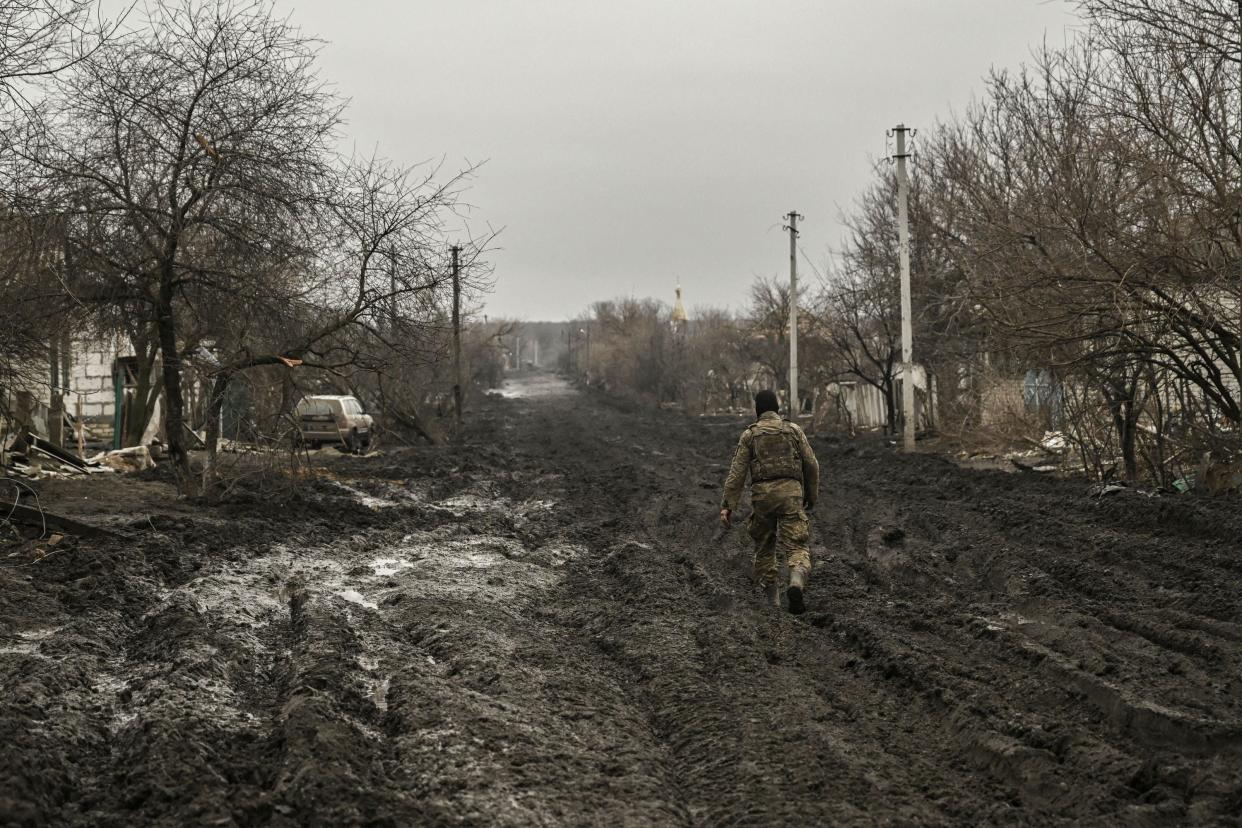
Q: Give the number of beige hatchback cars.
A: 1